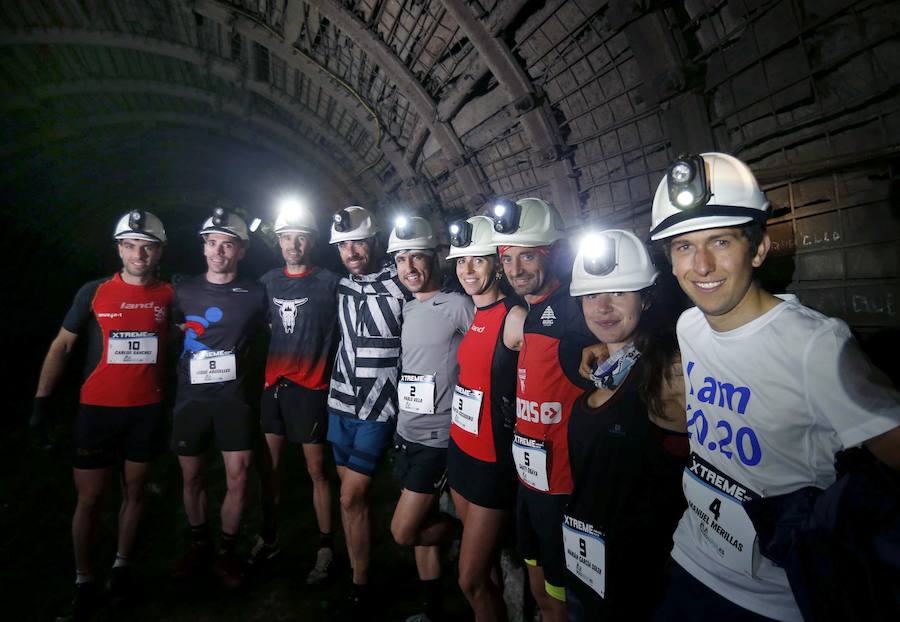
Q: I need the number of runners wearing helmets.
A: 9